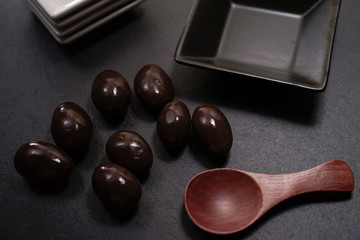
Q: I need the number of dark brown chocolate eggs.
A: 8